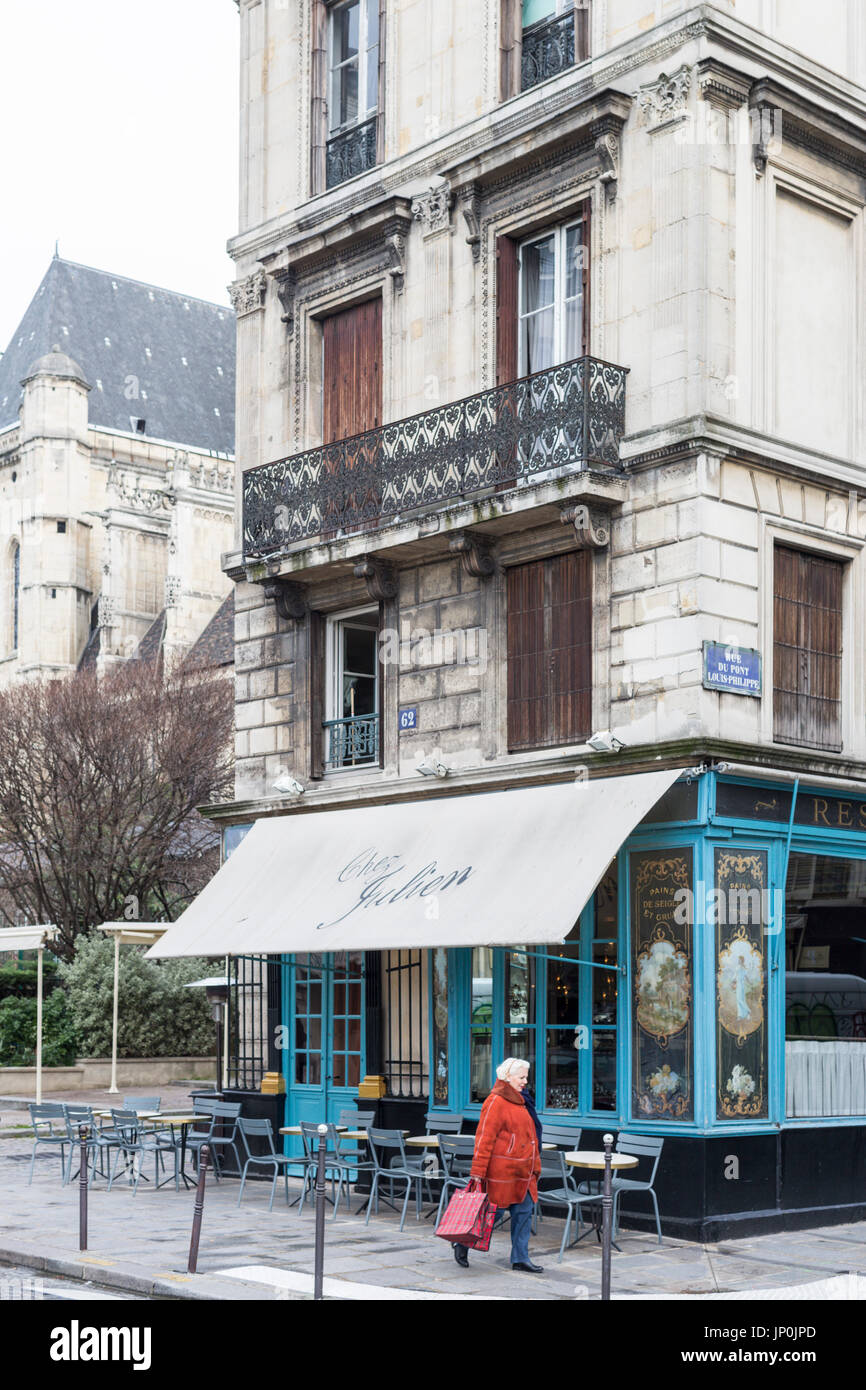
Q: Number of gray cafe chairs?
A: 15